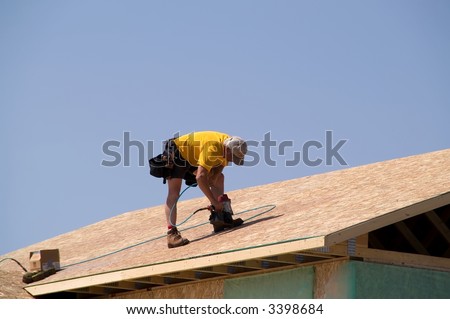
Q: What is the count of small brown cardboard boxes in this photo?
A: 1